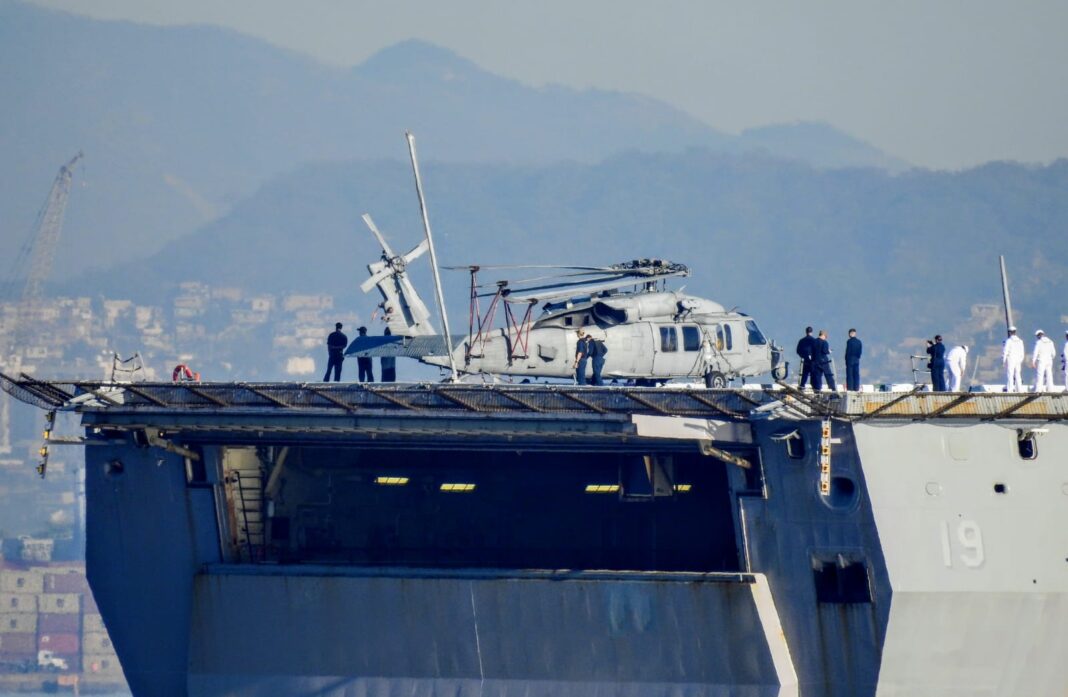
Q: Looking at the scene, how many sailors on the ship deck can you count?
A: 13